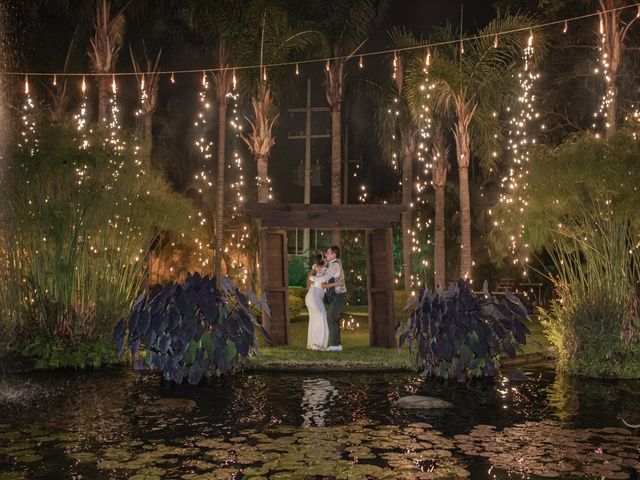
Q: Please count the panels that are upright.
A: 2